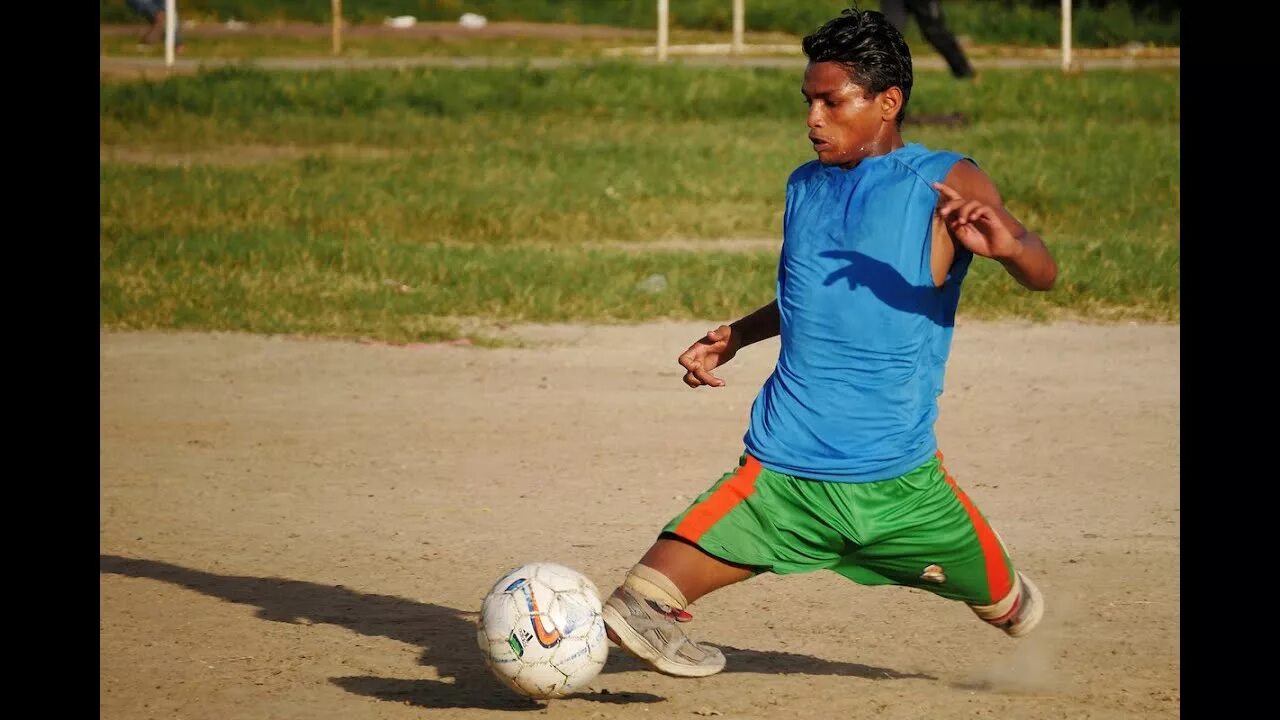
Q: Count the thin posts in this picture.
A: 5